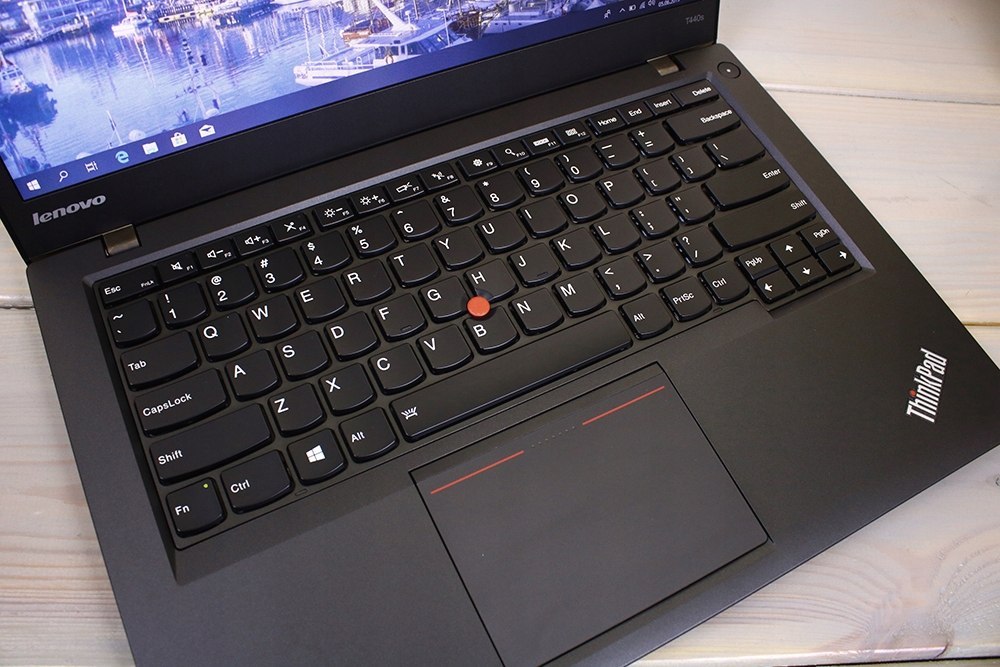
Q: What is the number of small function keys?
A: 12